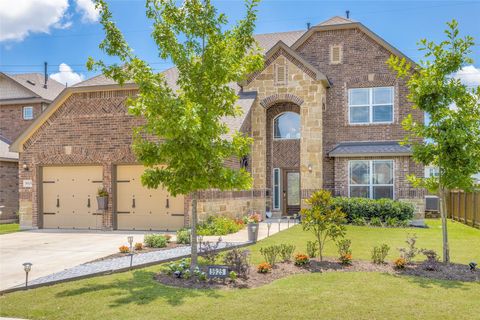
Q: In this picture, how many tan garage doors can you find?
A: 2